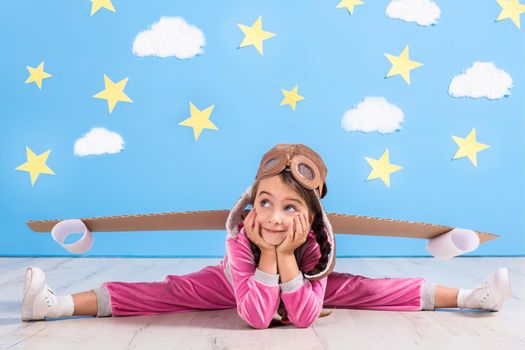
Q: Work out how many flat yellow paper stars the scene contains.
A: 12